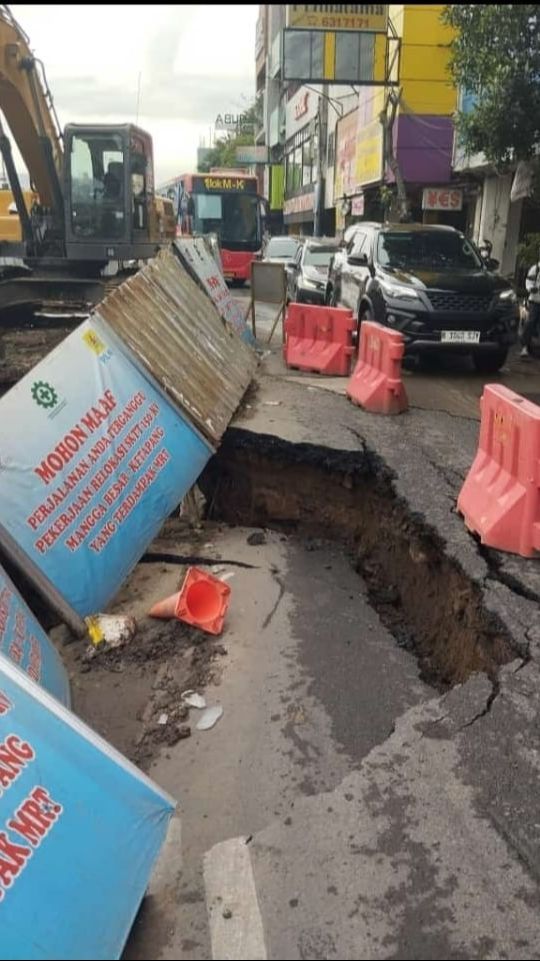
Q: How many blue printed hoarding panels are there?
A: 4